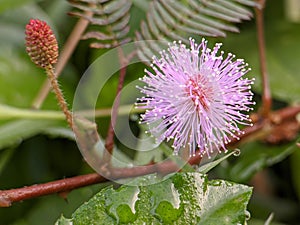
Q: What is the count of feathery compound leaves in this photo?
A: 2